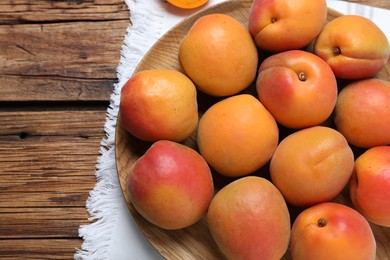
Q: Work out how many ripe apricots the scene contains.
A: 12